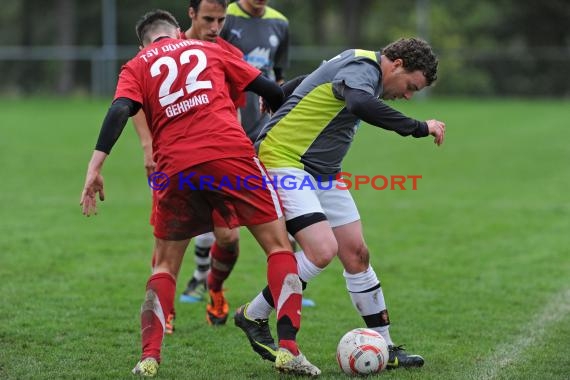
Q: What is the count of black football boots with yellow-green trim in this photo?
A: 2